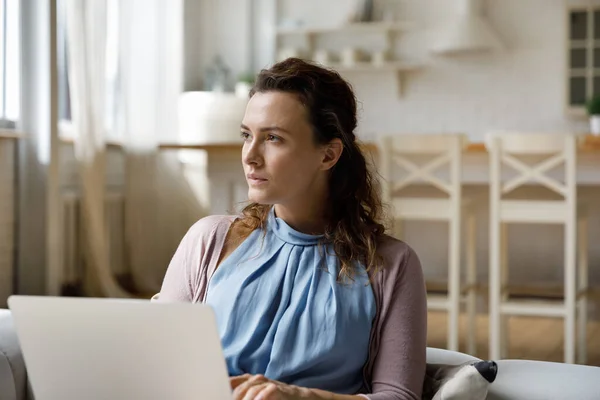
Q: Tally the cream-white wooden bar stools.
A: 2